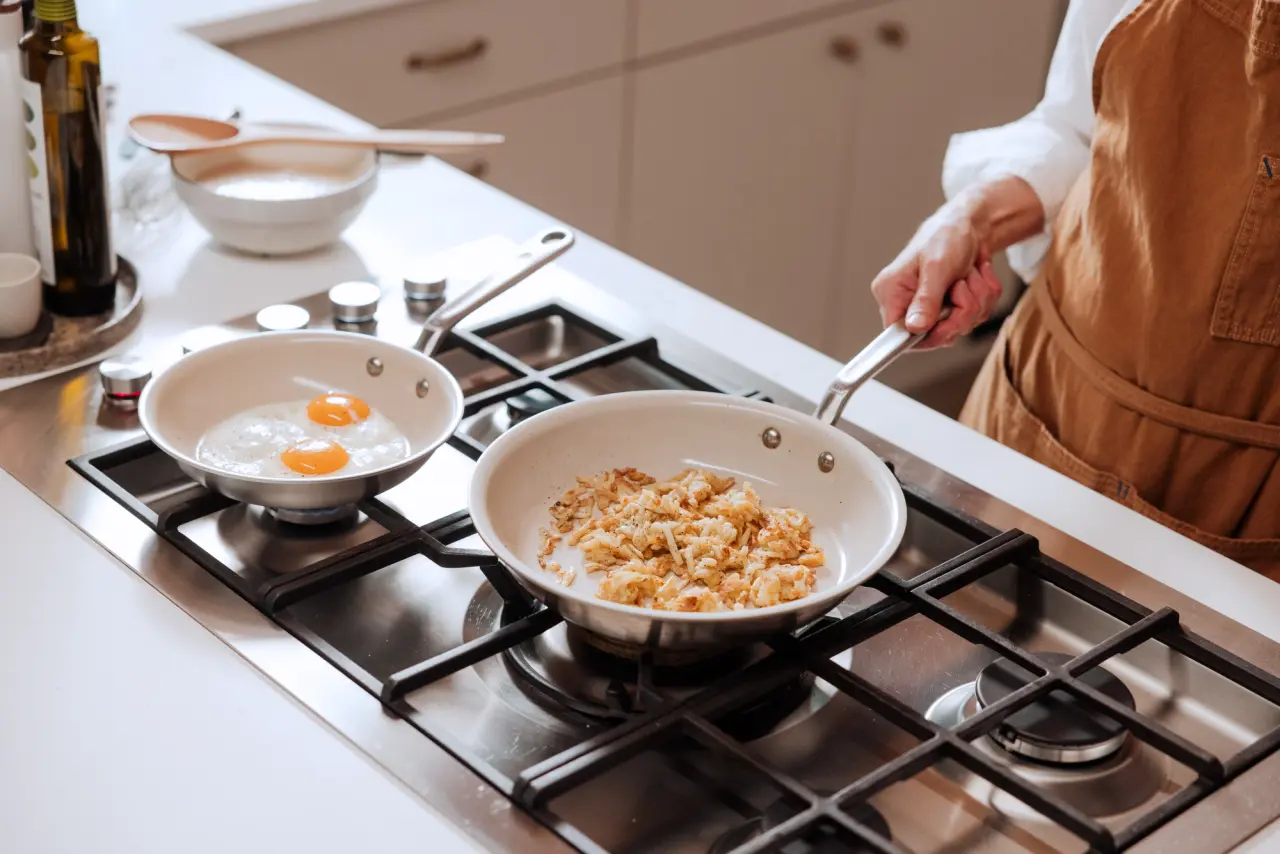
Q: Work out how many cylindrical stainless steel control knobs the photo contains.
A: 5